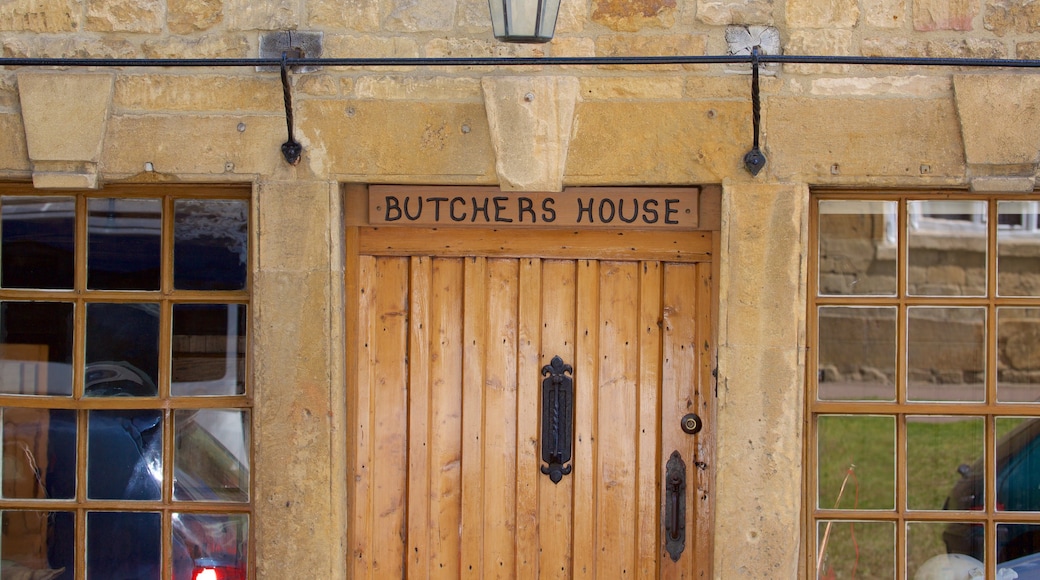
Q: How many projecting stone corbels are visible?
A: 3